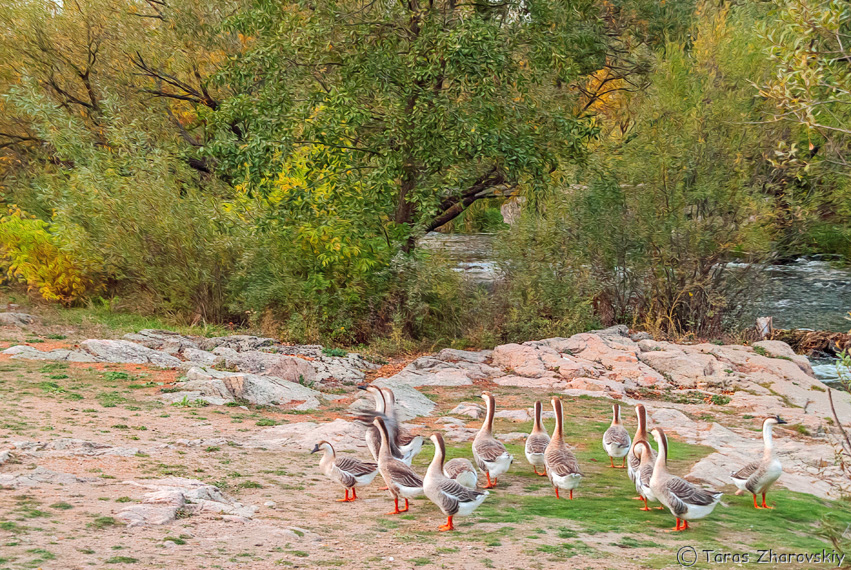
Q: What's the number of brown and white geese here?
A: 14